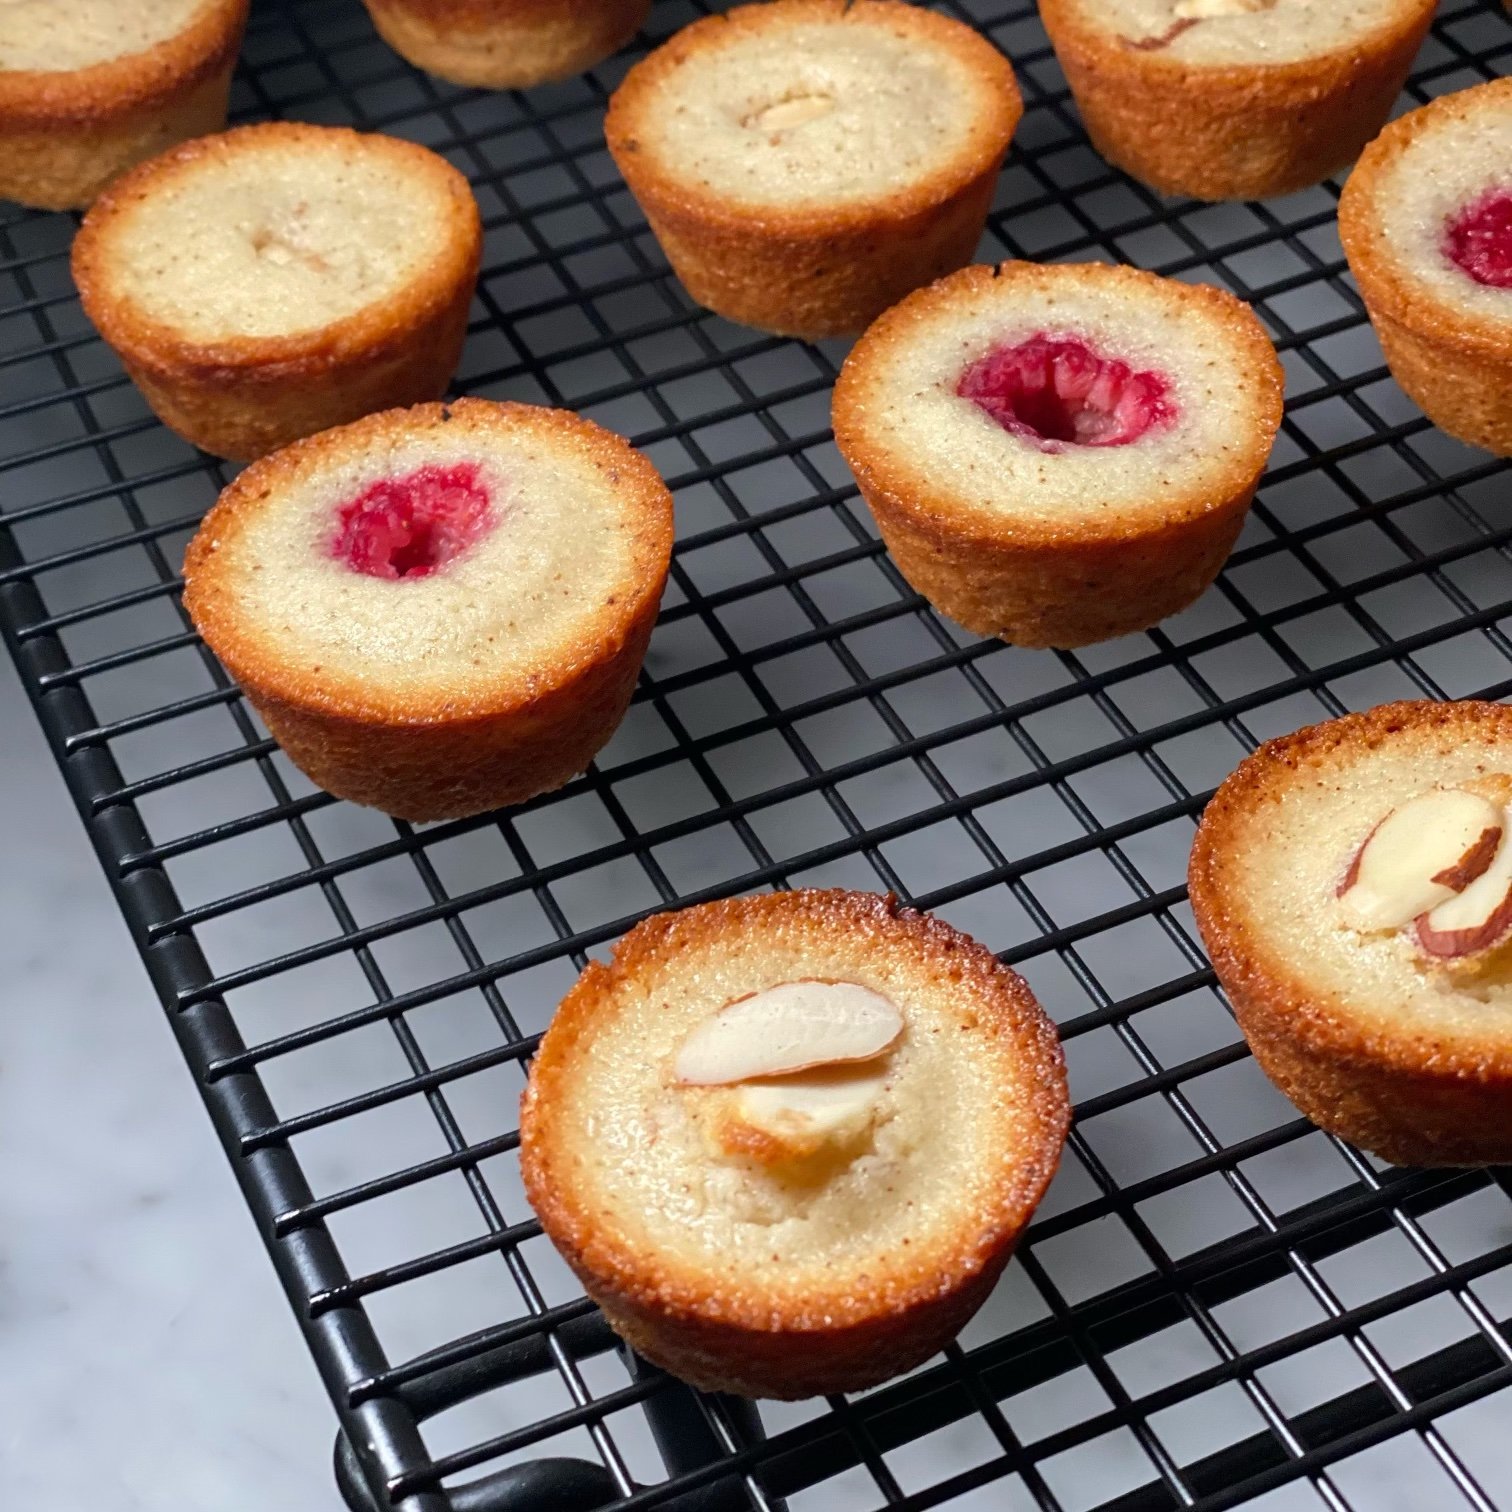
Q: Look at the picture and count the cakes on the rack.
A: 10